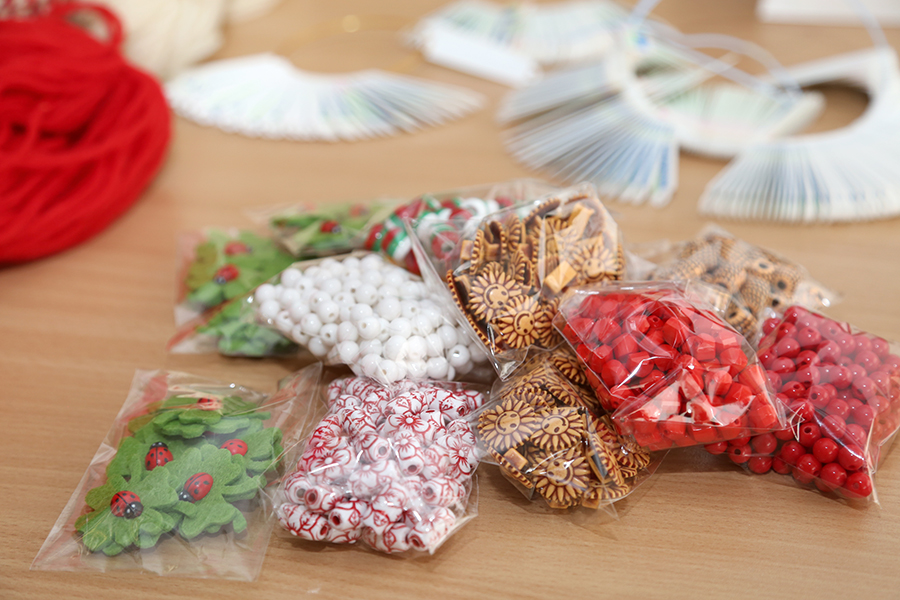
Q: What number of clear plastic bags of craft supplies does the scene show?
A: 12